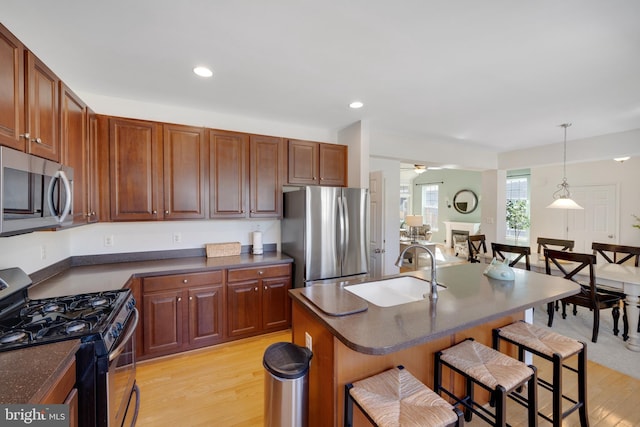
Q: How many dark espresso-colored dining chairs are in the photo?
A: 5